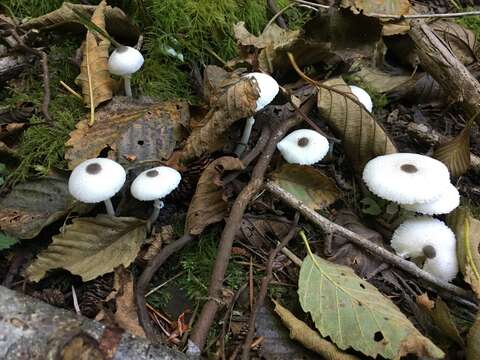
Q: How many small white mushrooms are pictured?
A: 9